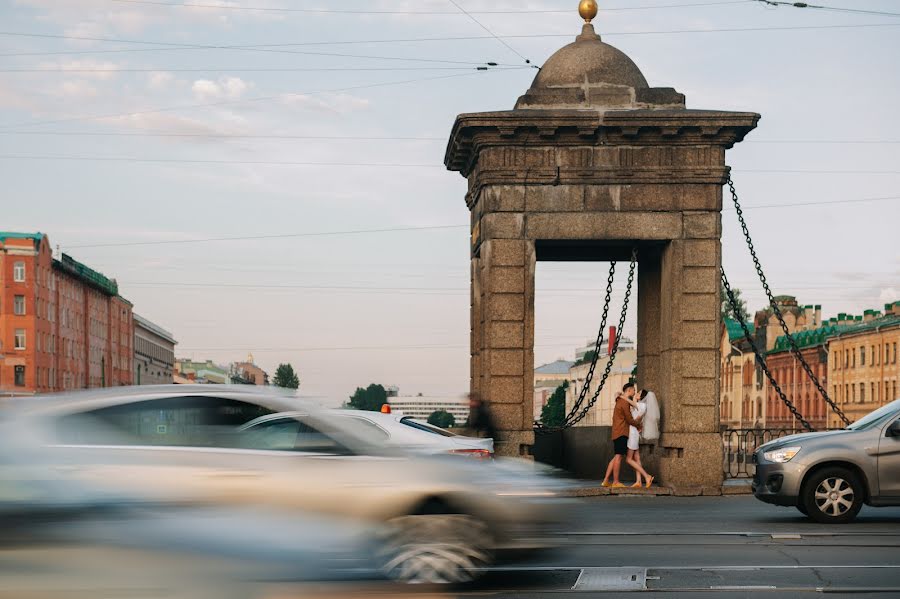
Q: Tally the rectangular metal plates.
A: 1